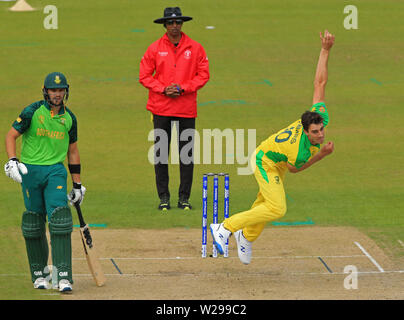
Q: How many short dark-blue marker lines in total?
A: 2